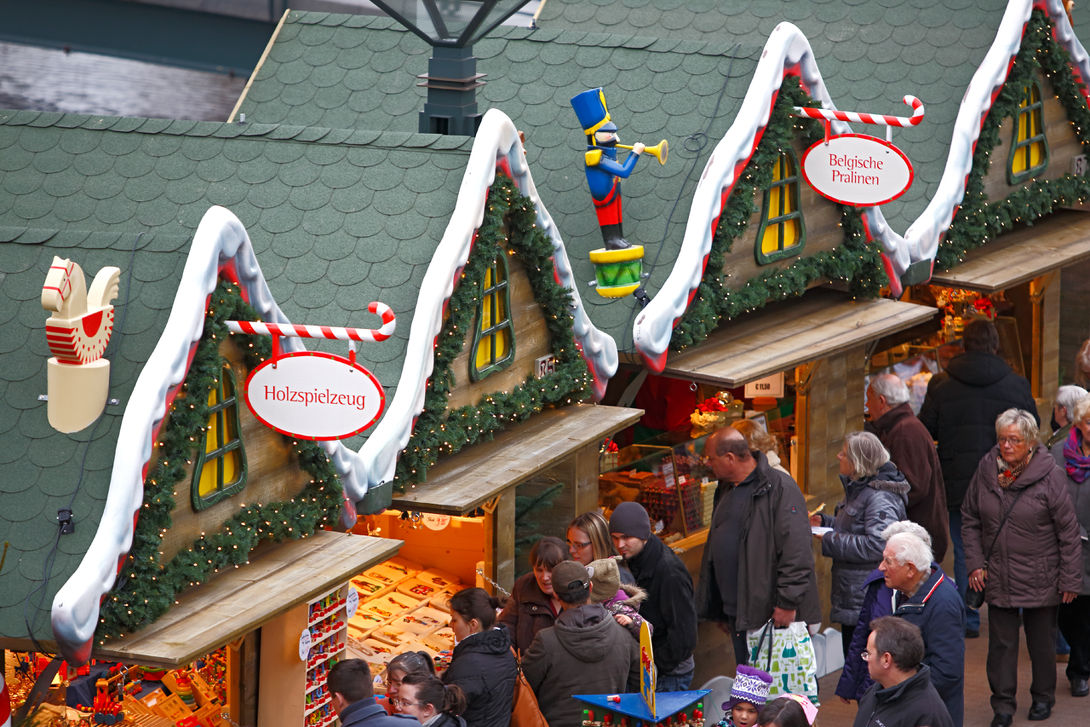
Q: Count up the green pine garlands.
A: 4